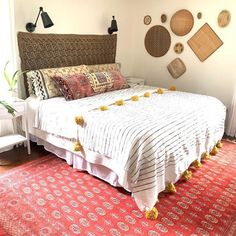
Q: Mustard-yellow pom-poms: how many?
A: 15